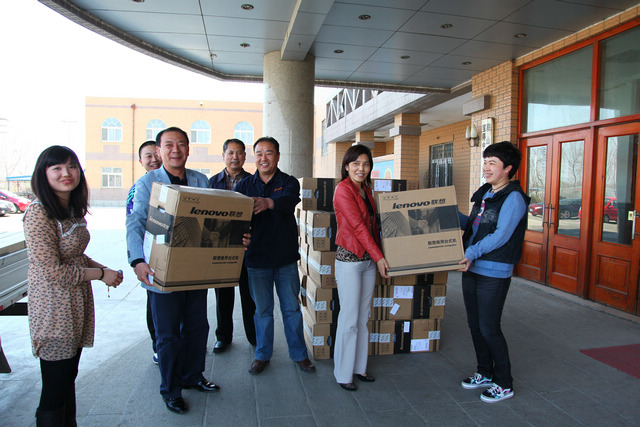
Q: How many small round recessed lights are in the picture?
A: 9